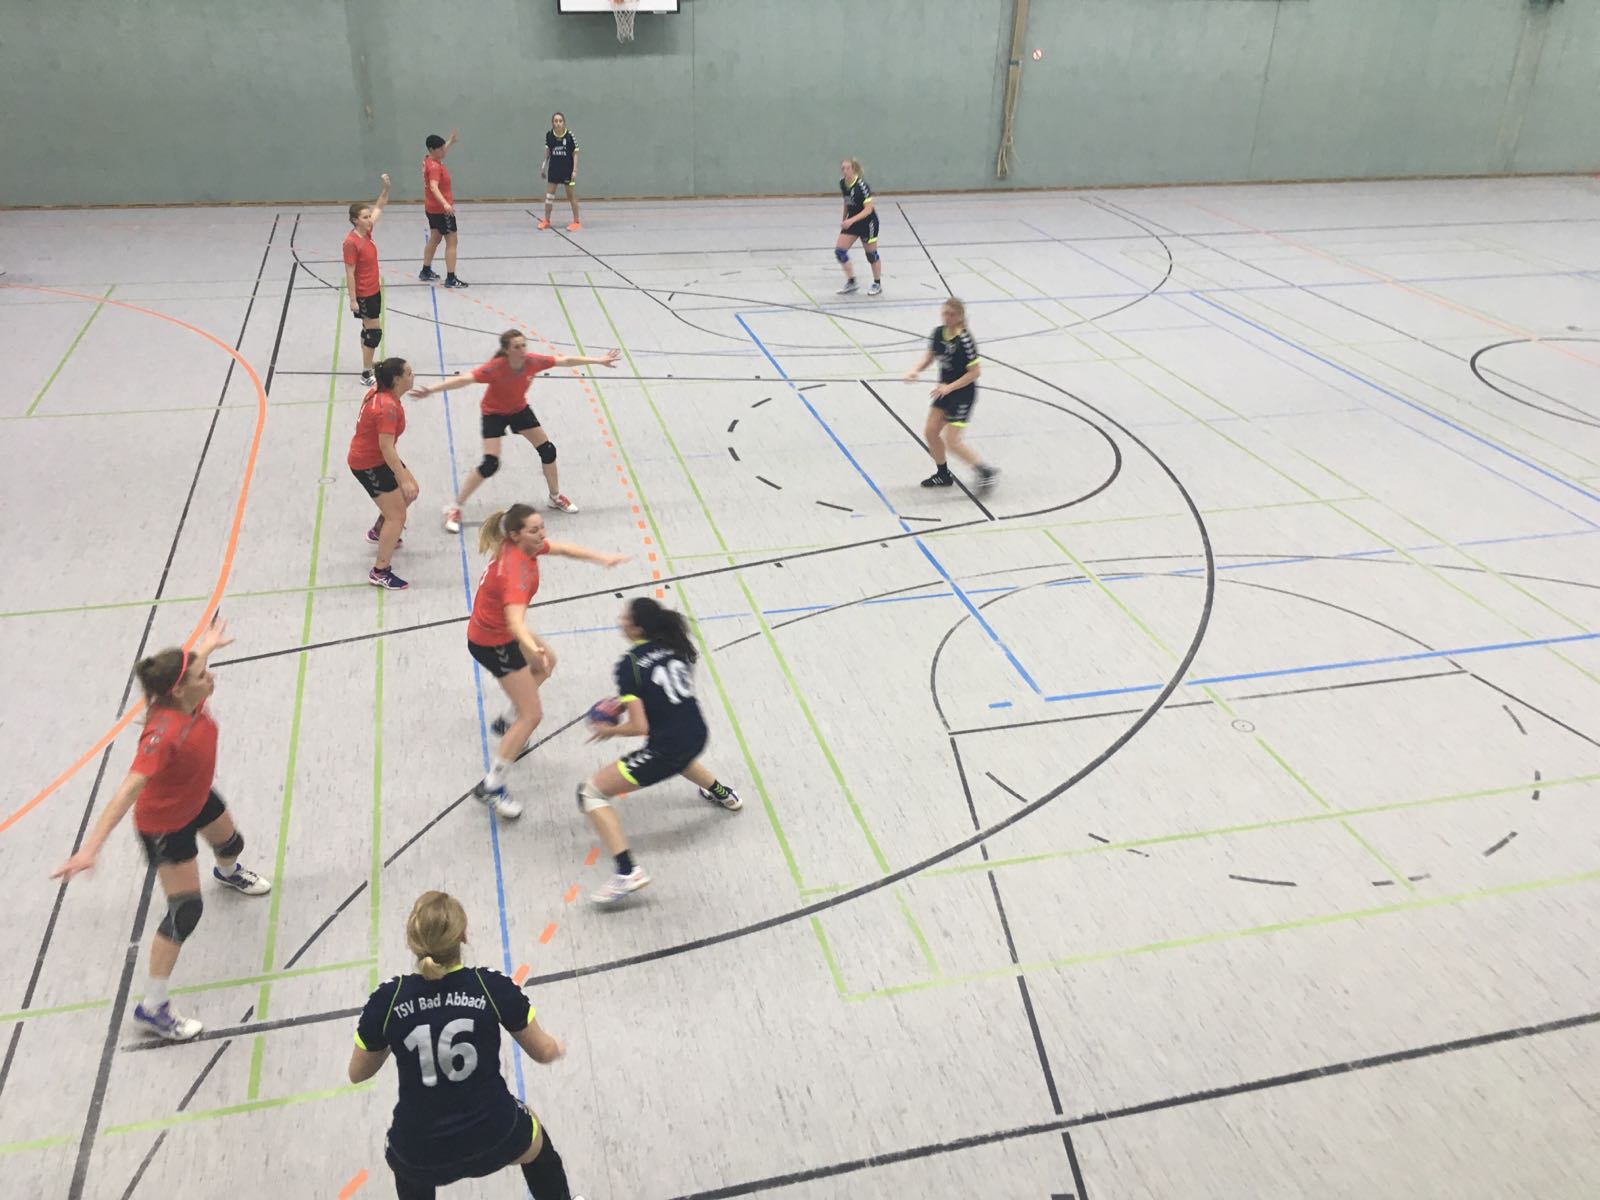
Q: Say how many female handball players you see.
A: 11